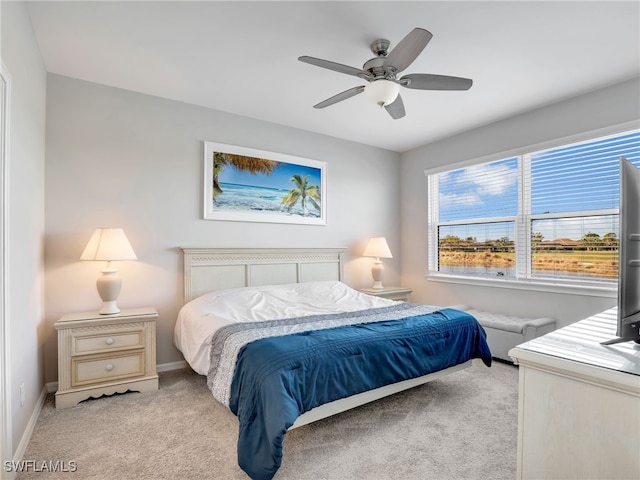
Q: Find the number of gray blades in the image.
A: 5